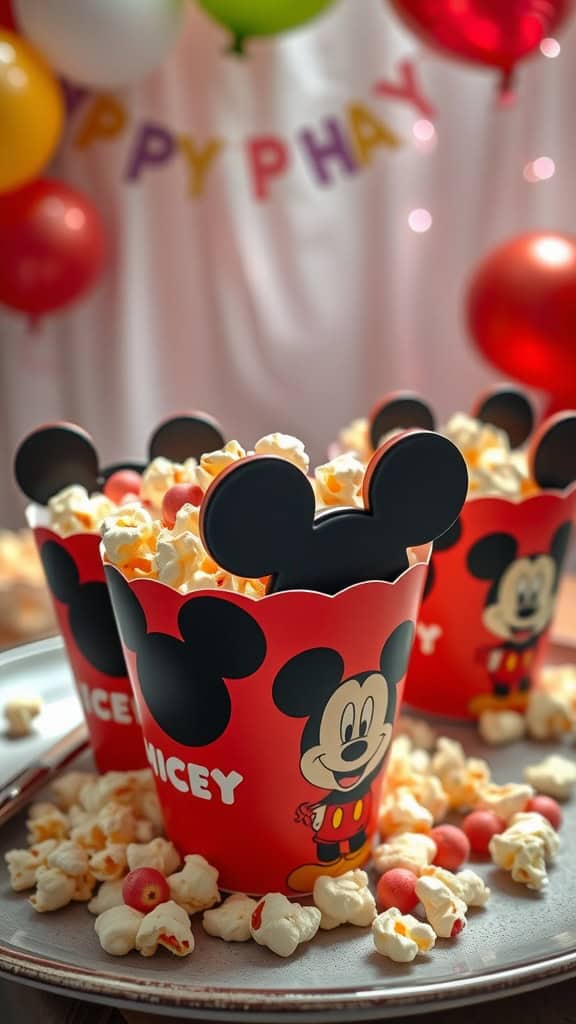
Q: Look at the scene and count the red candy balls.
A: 7